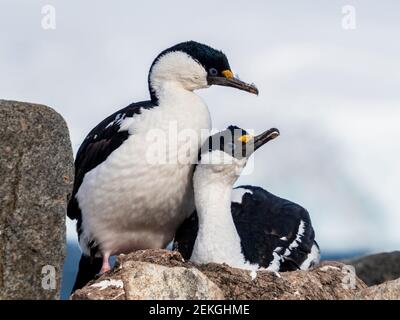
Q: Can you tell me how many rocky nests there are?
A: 1